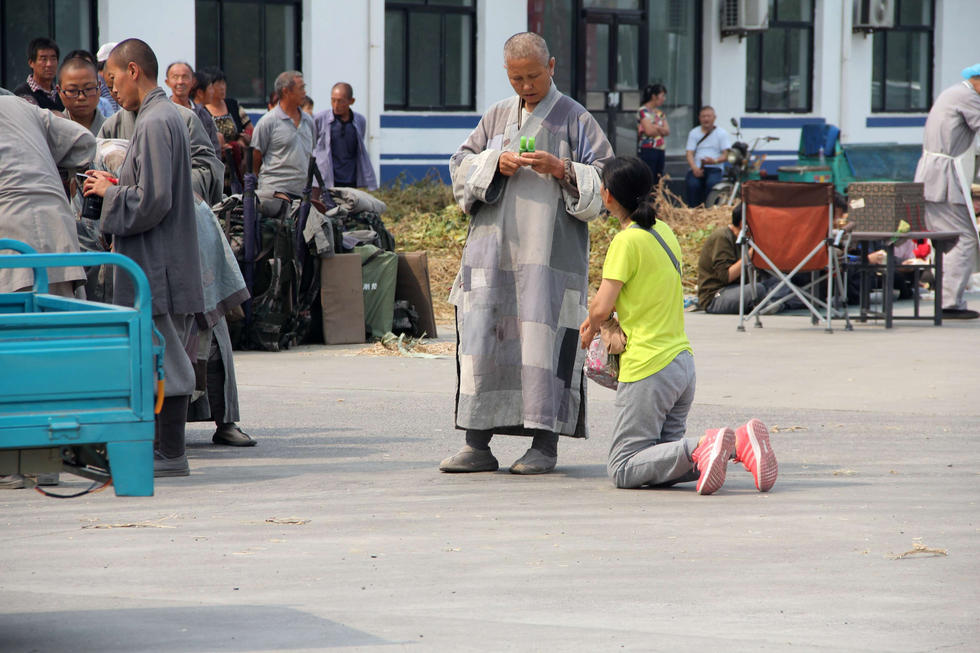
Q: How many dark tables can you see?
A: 1